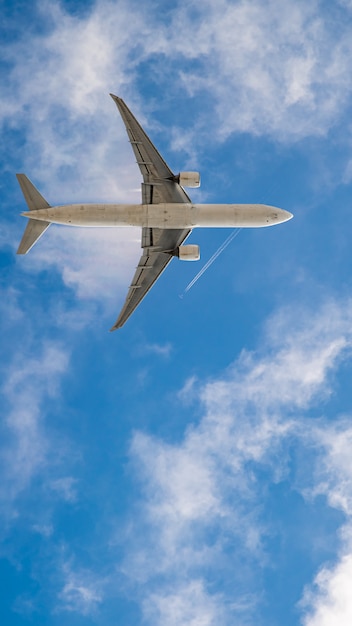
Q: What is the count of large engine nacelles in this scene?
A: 2